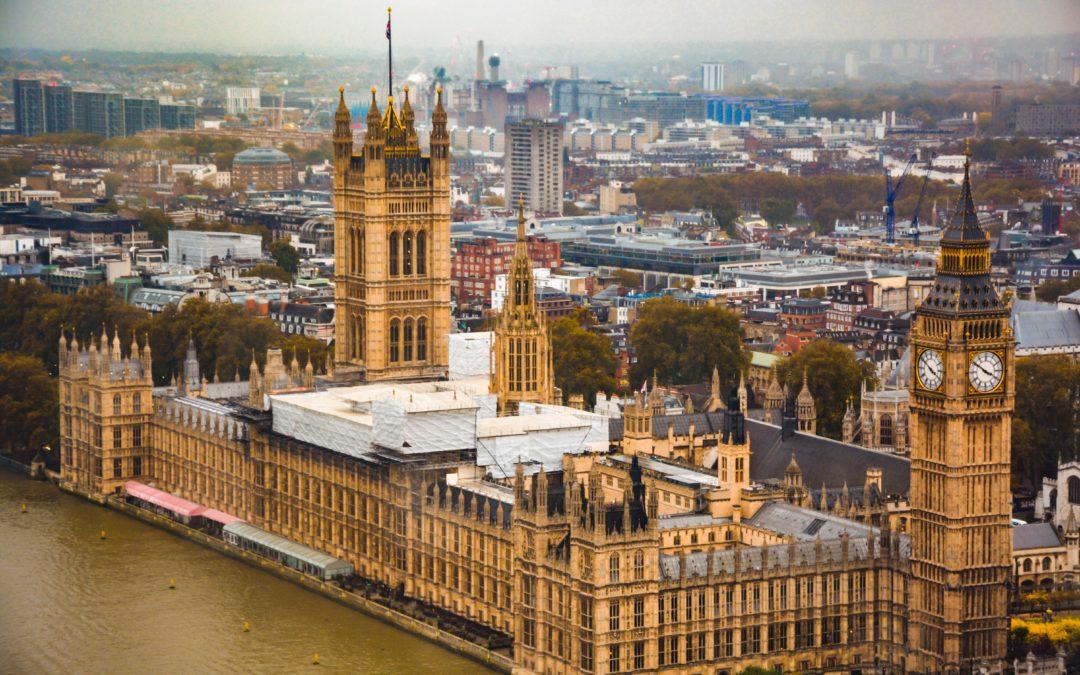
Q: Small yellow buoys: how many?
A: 5